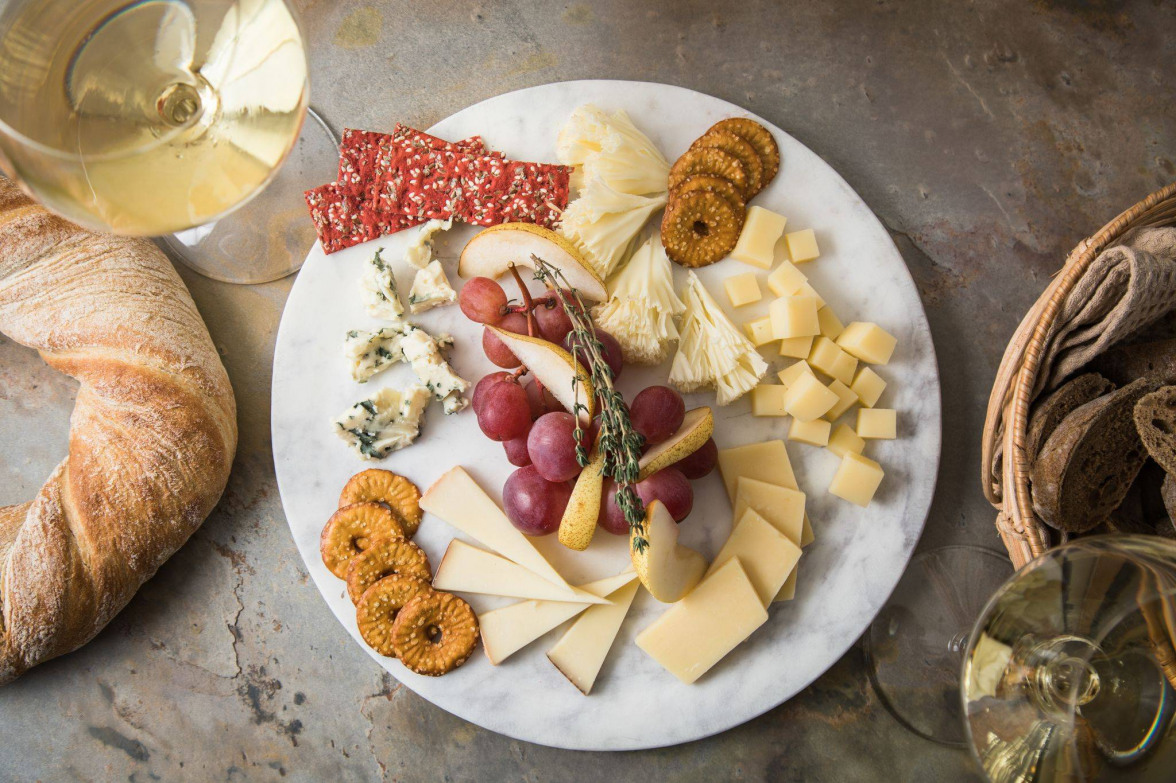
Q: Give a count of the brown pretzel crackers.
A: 10